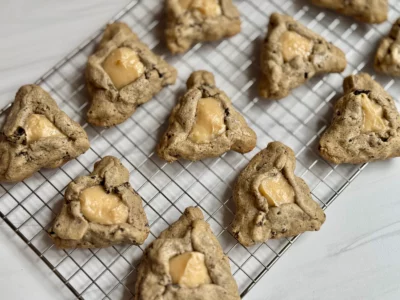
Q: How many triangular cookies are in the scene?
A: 11